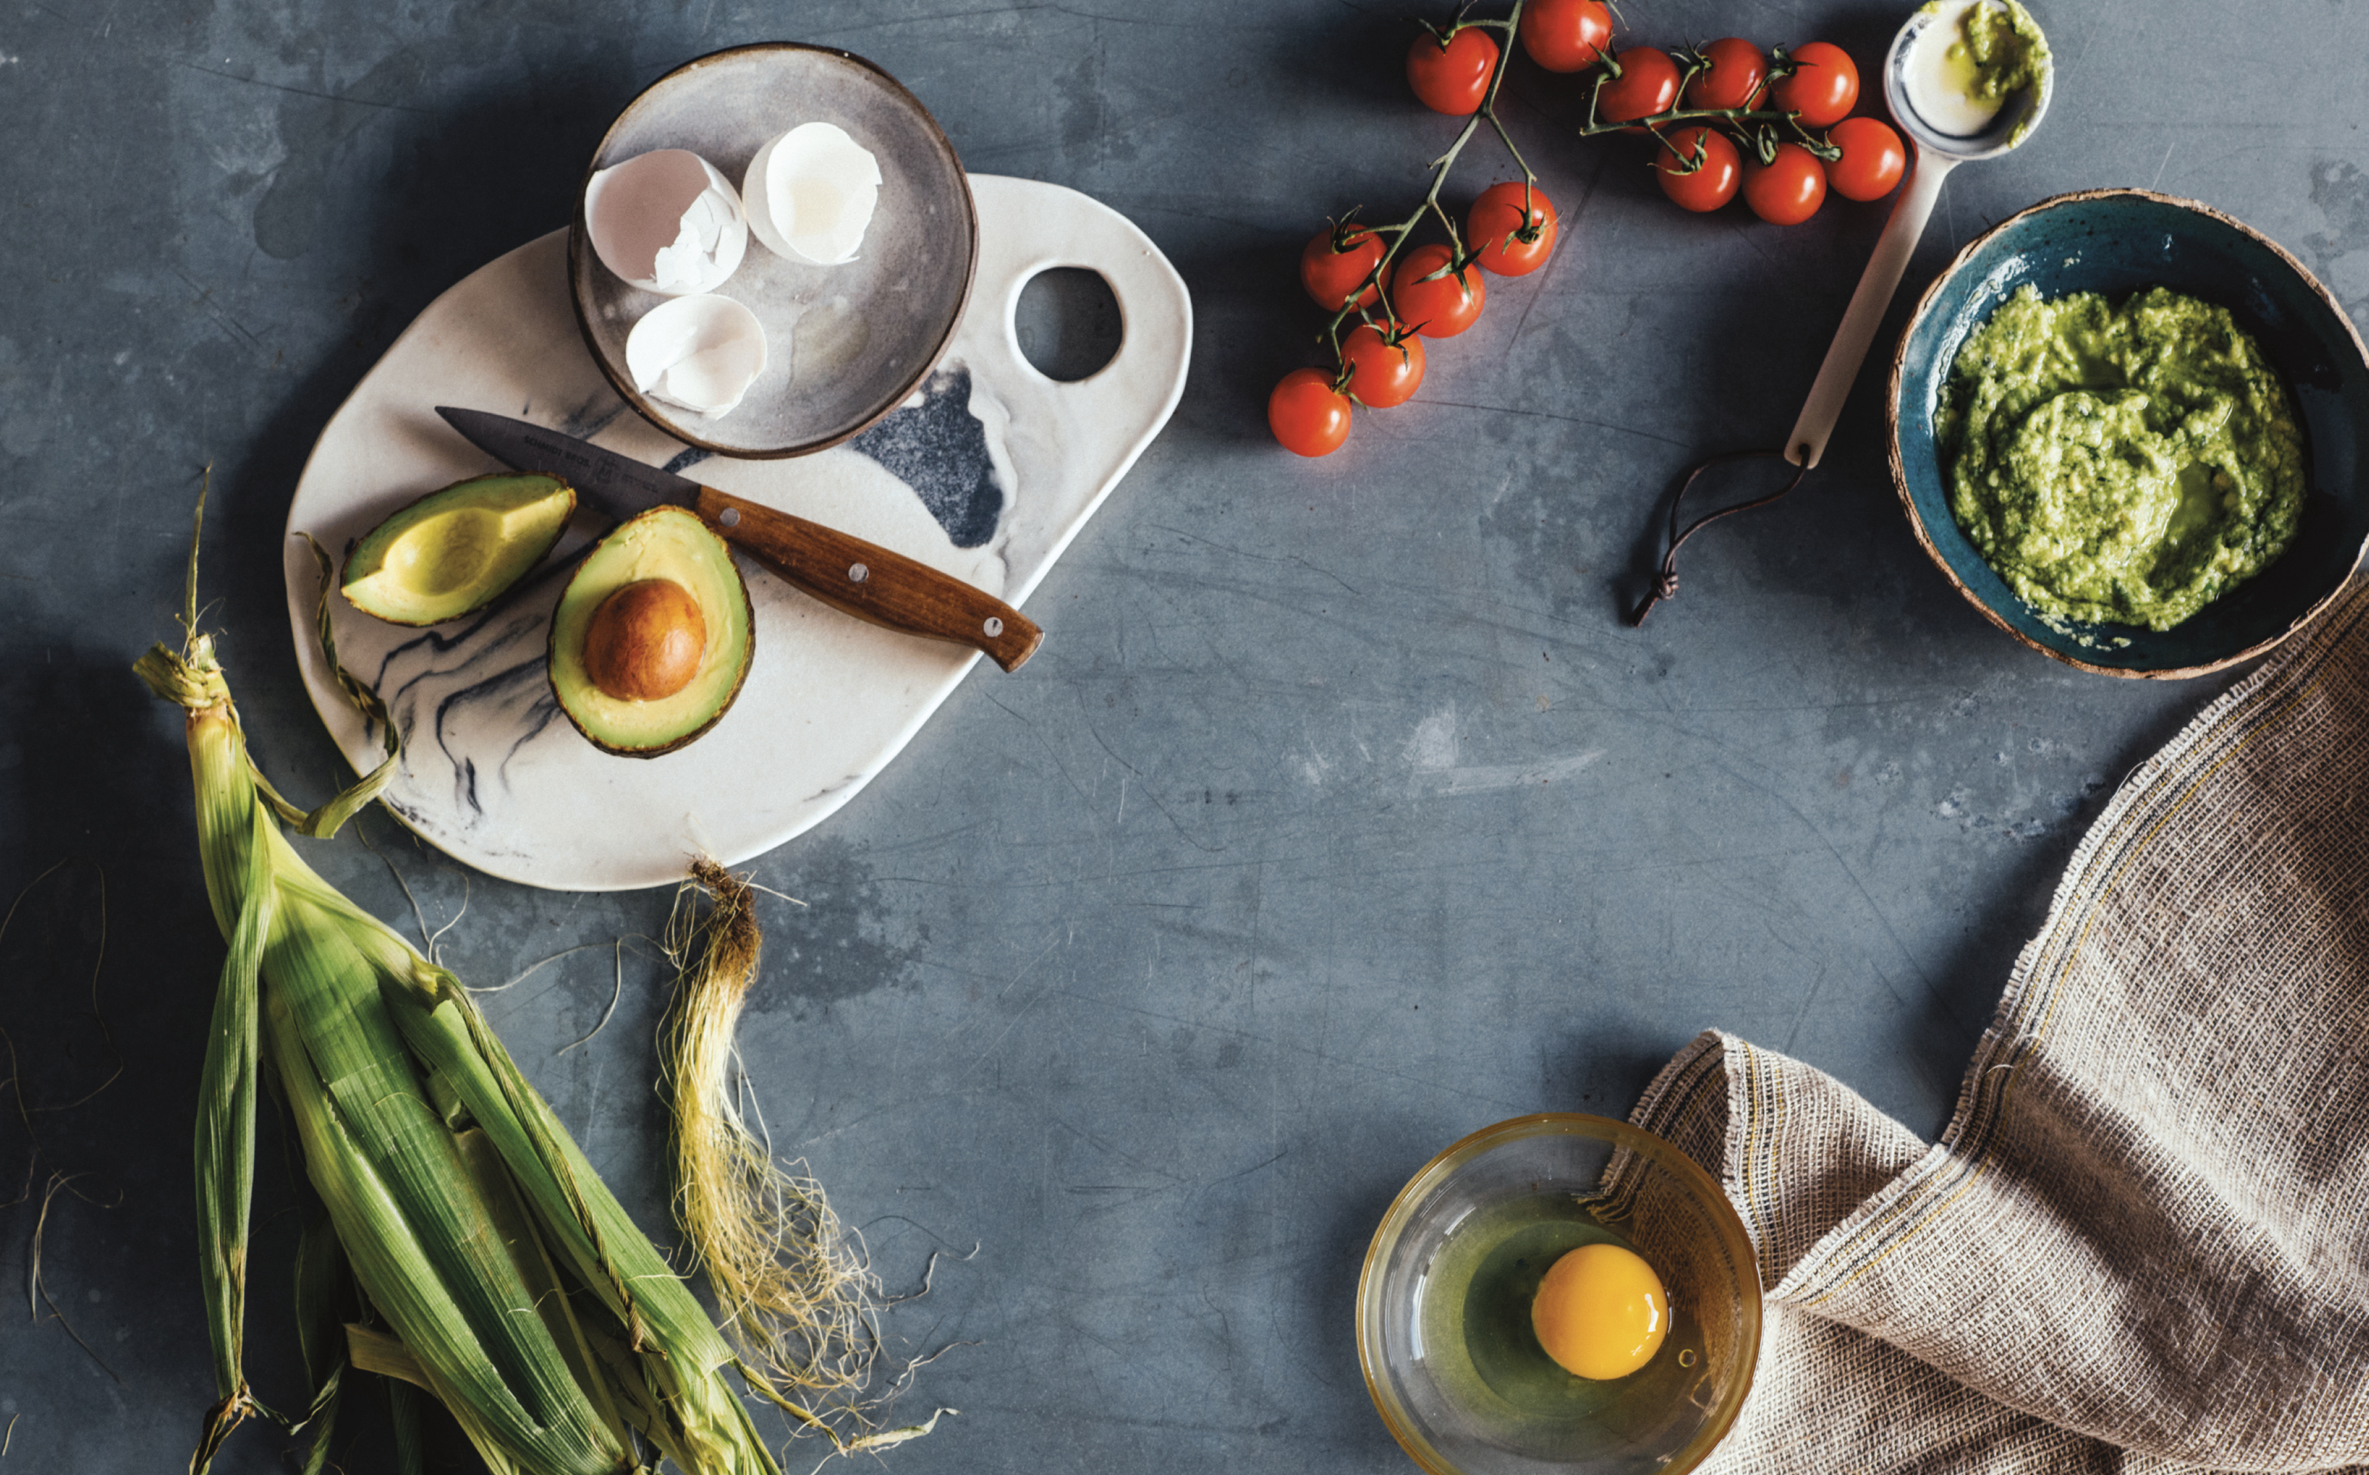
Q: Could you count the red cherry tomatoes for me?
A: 13